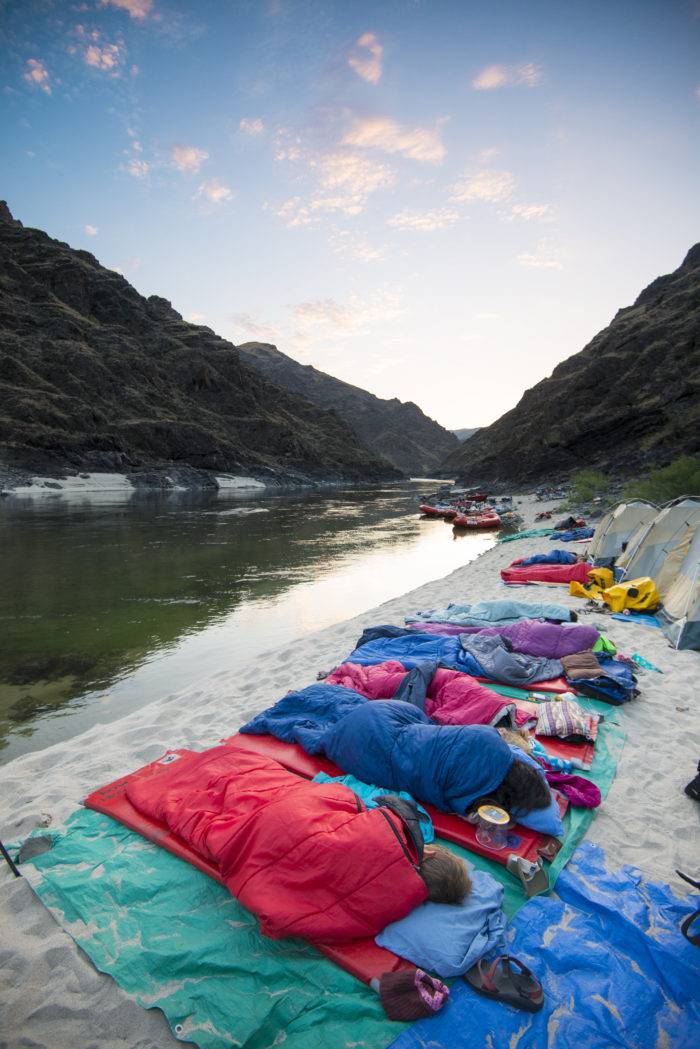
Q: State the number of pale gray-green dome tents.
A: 3